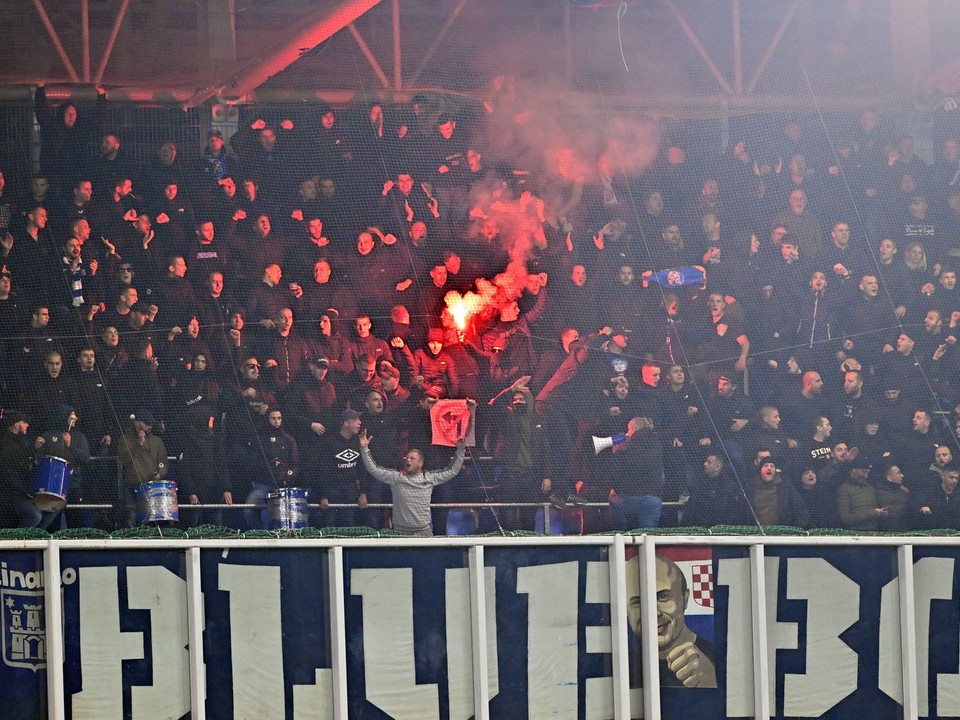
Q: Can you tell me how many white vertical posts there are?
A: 8